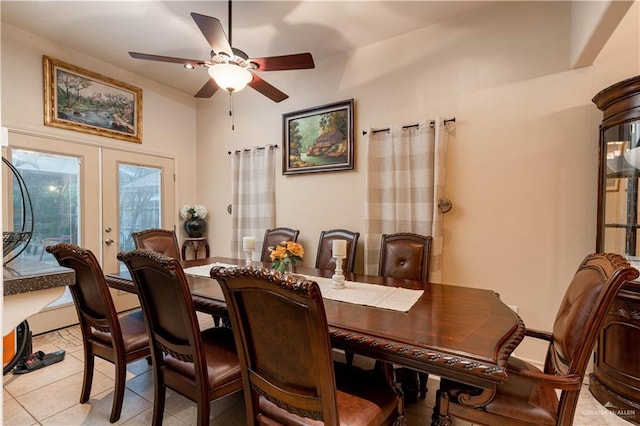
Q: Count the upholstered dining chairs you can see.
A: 8